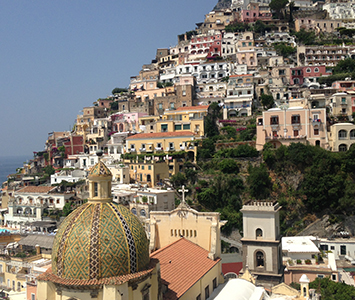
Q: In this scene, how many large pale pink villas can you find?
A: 1